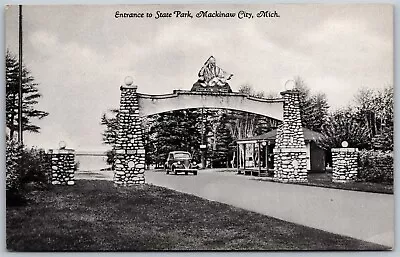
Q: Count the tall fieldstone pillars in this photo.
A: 2